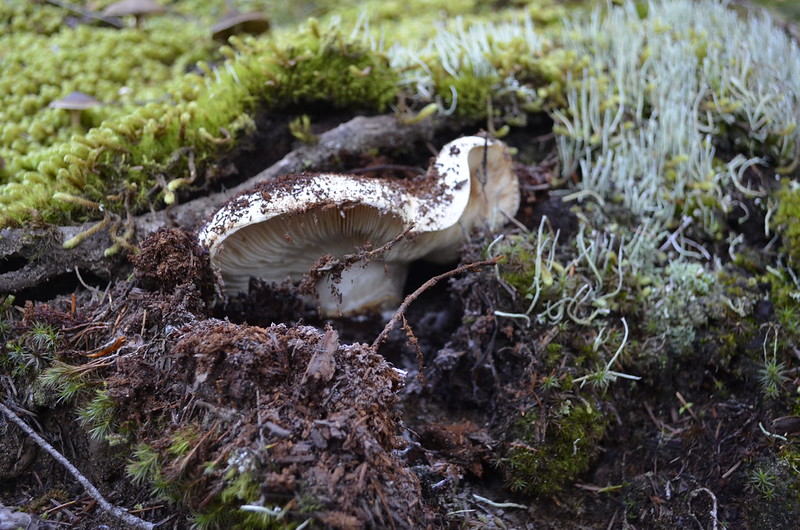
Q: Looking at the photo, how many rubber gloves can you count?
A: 0